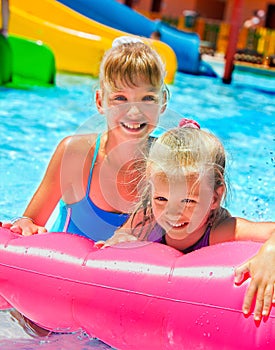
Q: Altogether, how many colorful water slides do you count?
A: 3